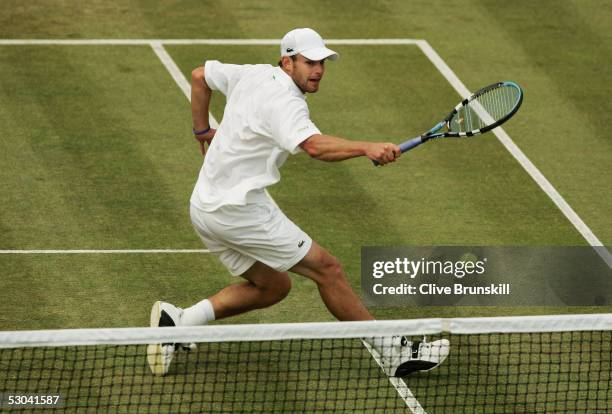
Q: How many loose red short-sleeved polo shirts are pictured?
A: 0